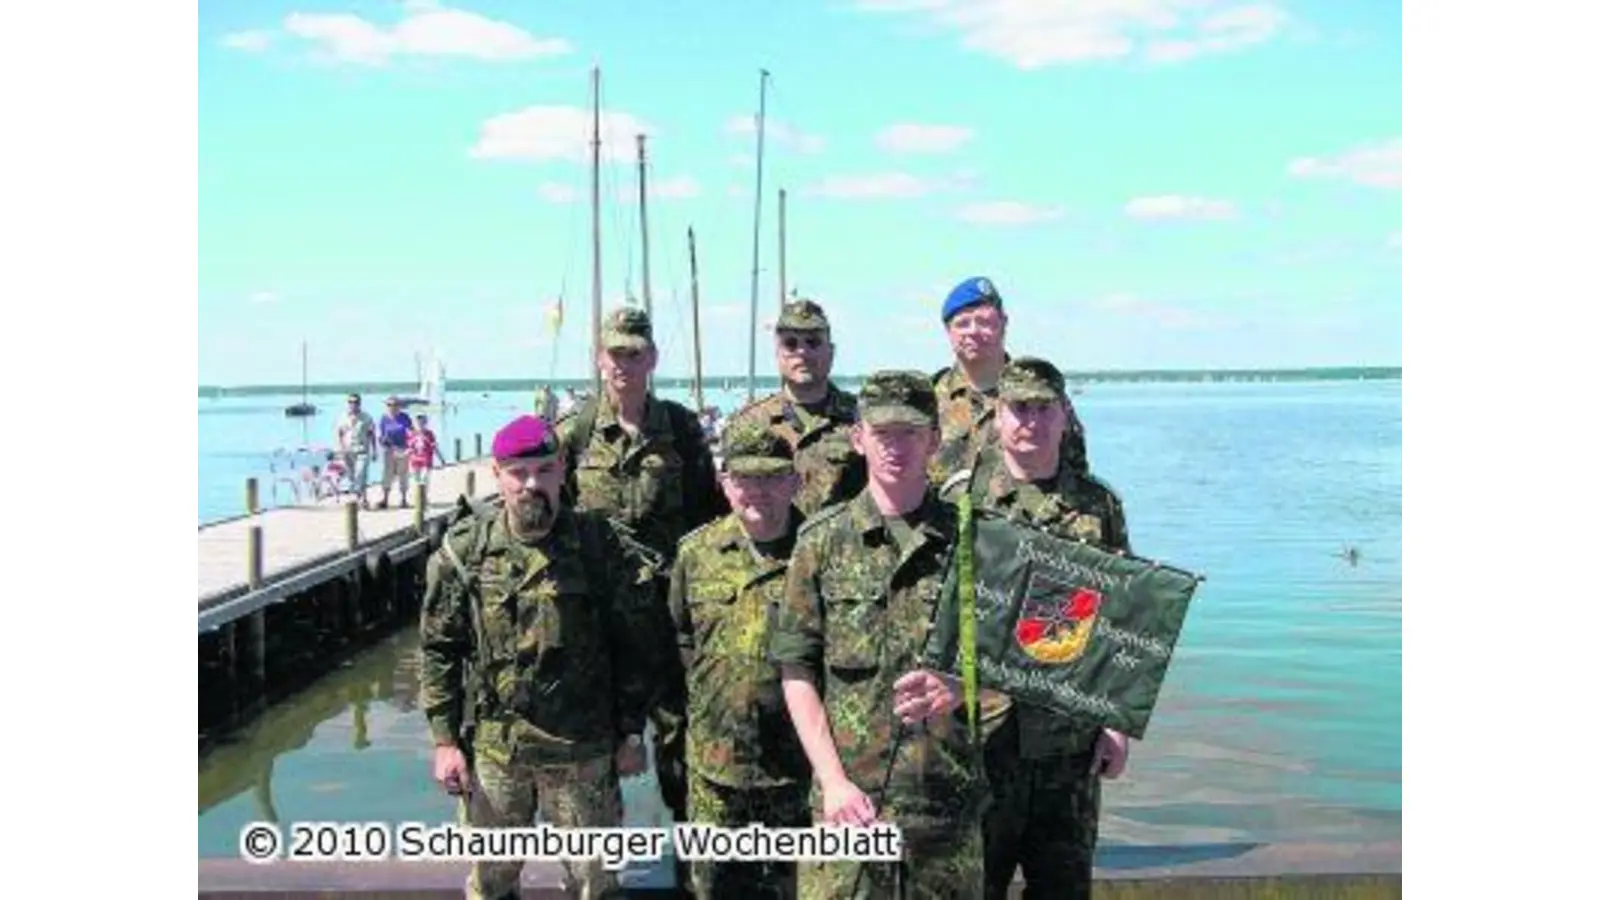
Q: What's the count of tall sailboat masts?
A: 5